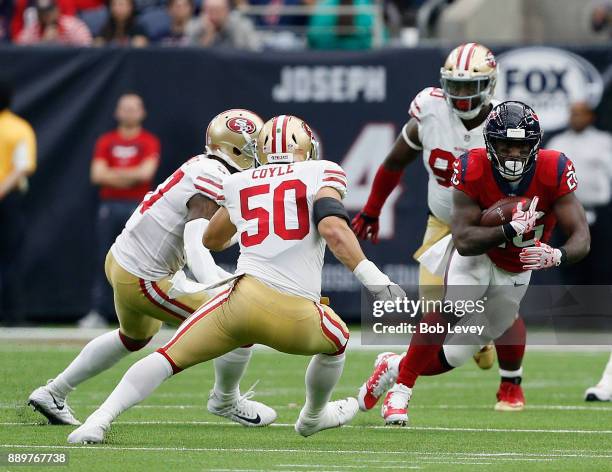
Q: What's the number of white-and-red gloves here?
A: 2